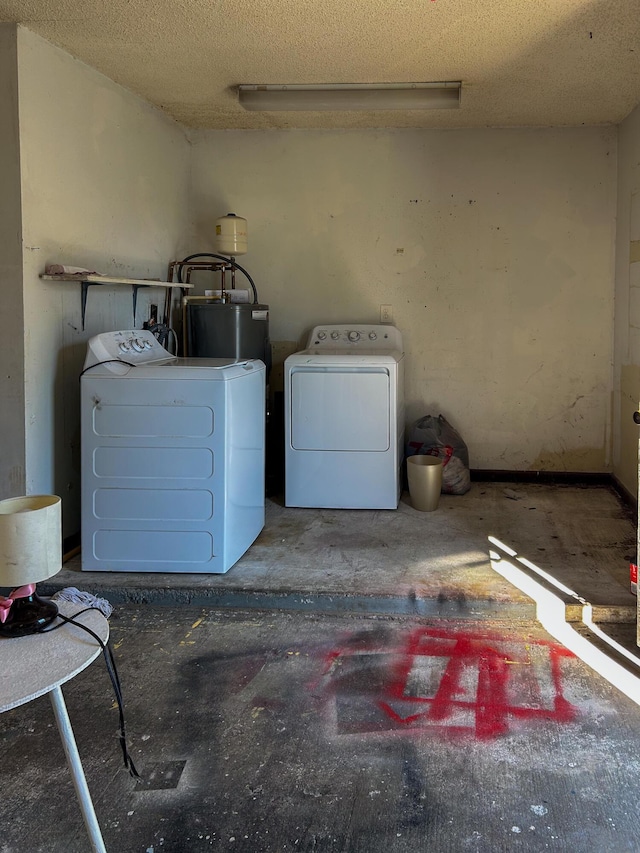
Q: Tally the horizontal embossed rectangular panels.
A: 4